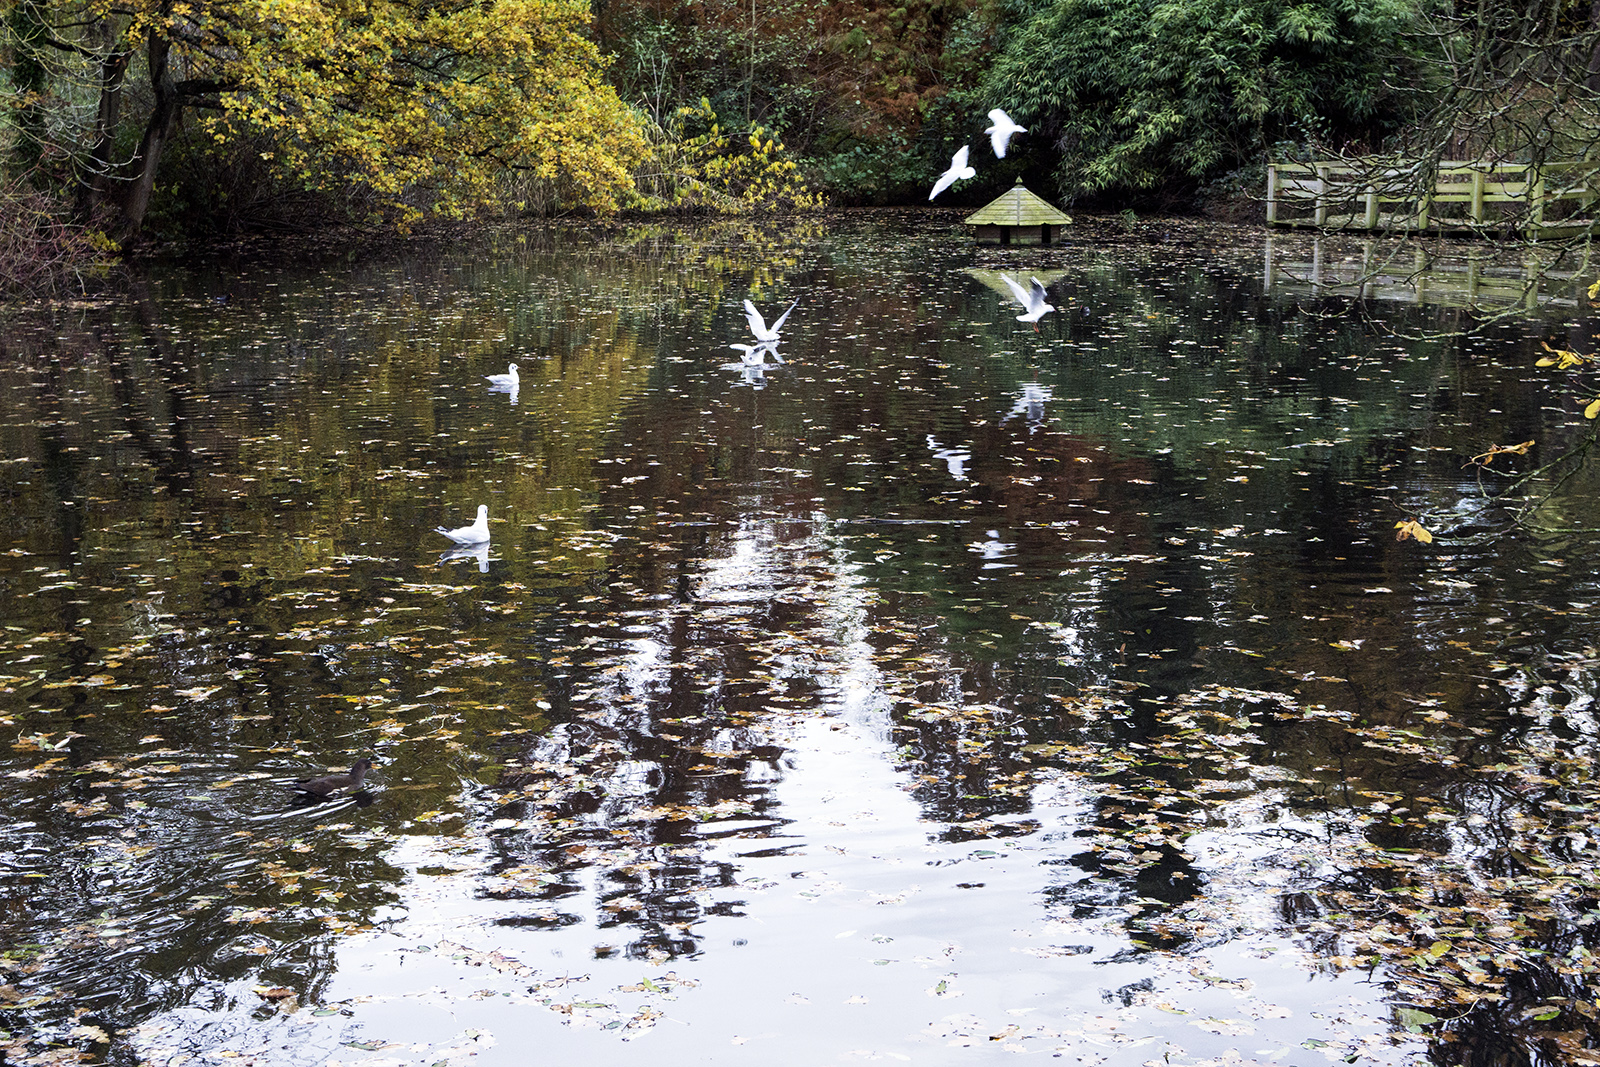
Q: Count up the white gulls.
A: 7